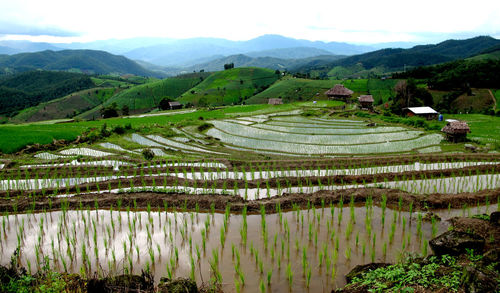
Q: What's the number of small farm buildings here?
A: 6